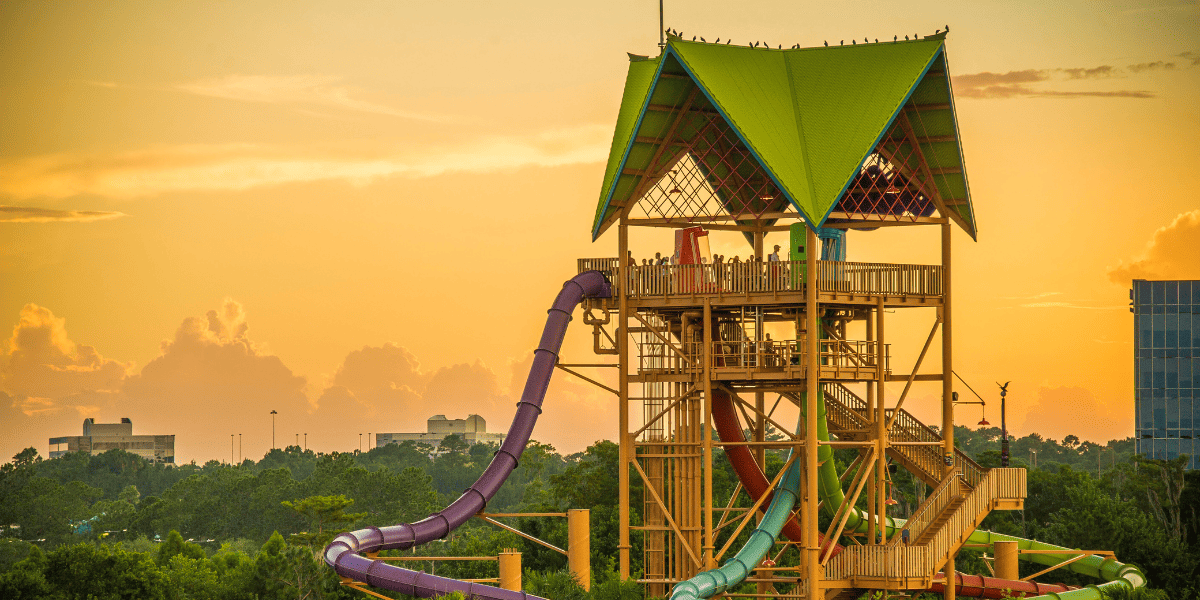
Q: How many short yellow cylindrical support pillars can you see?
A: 3